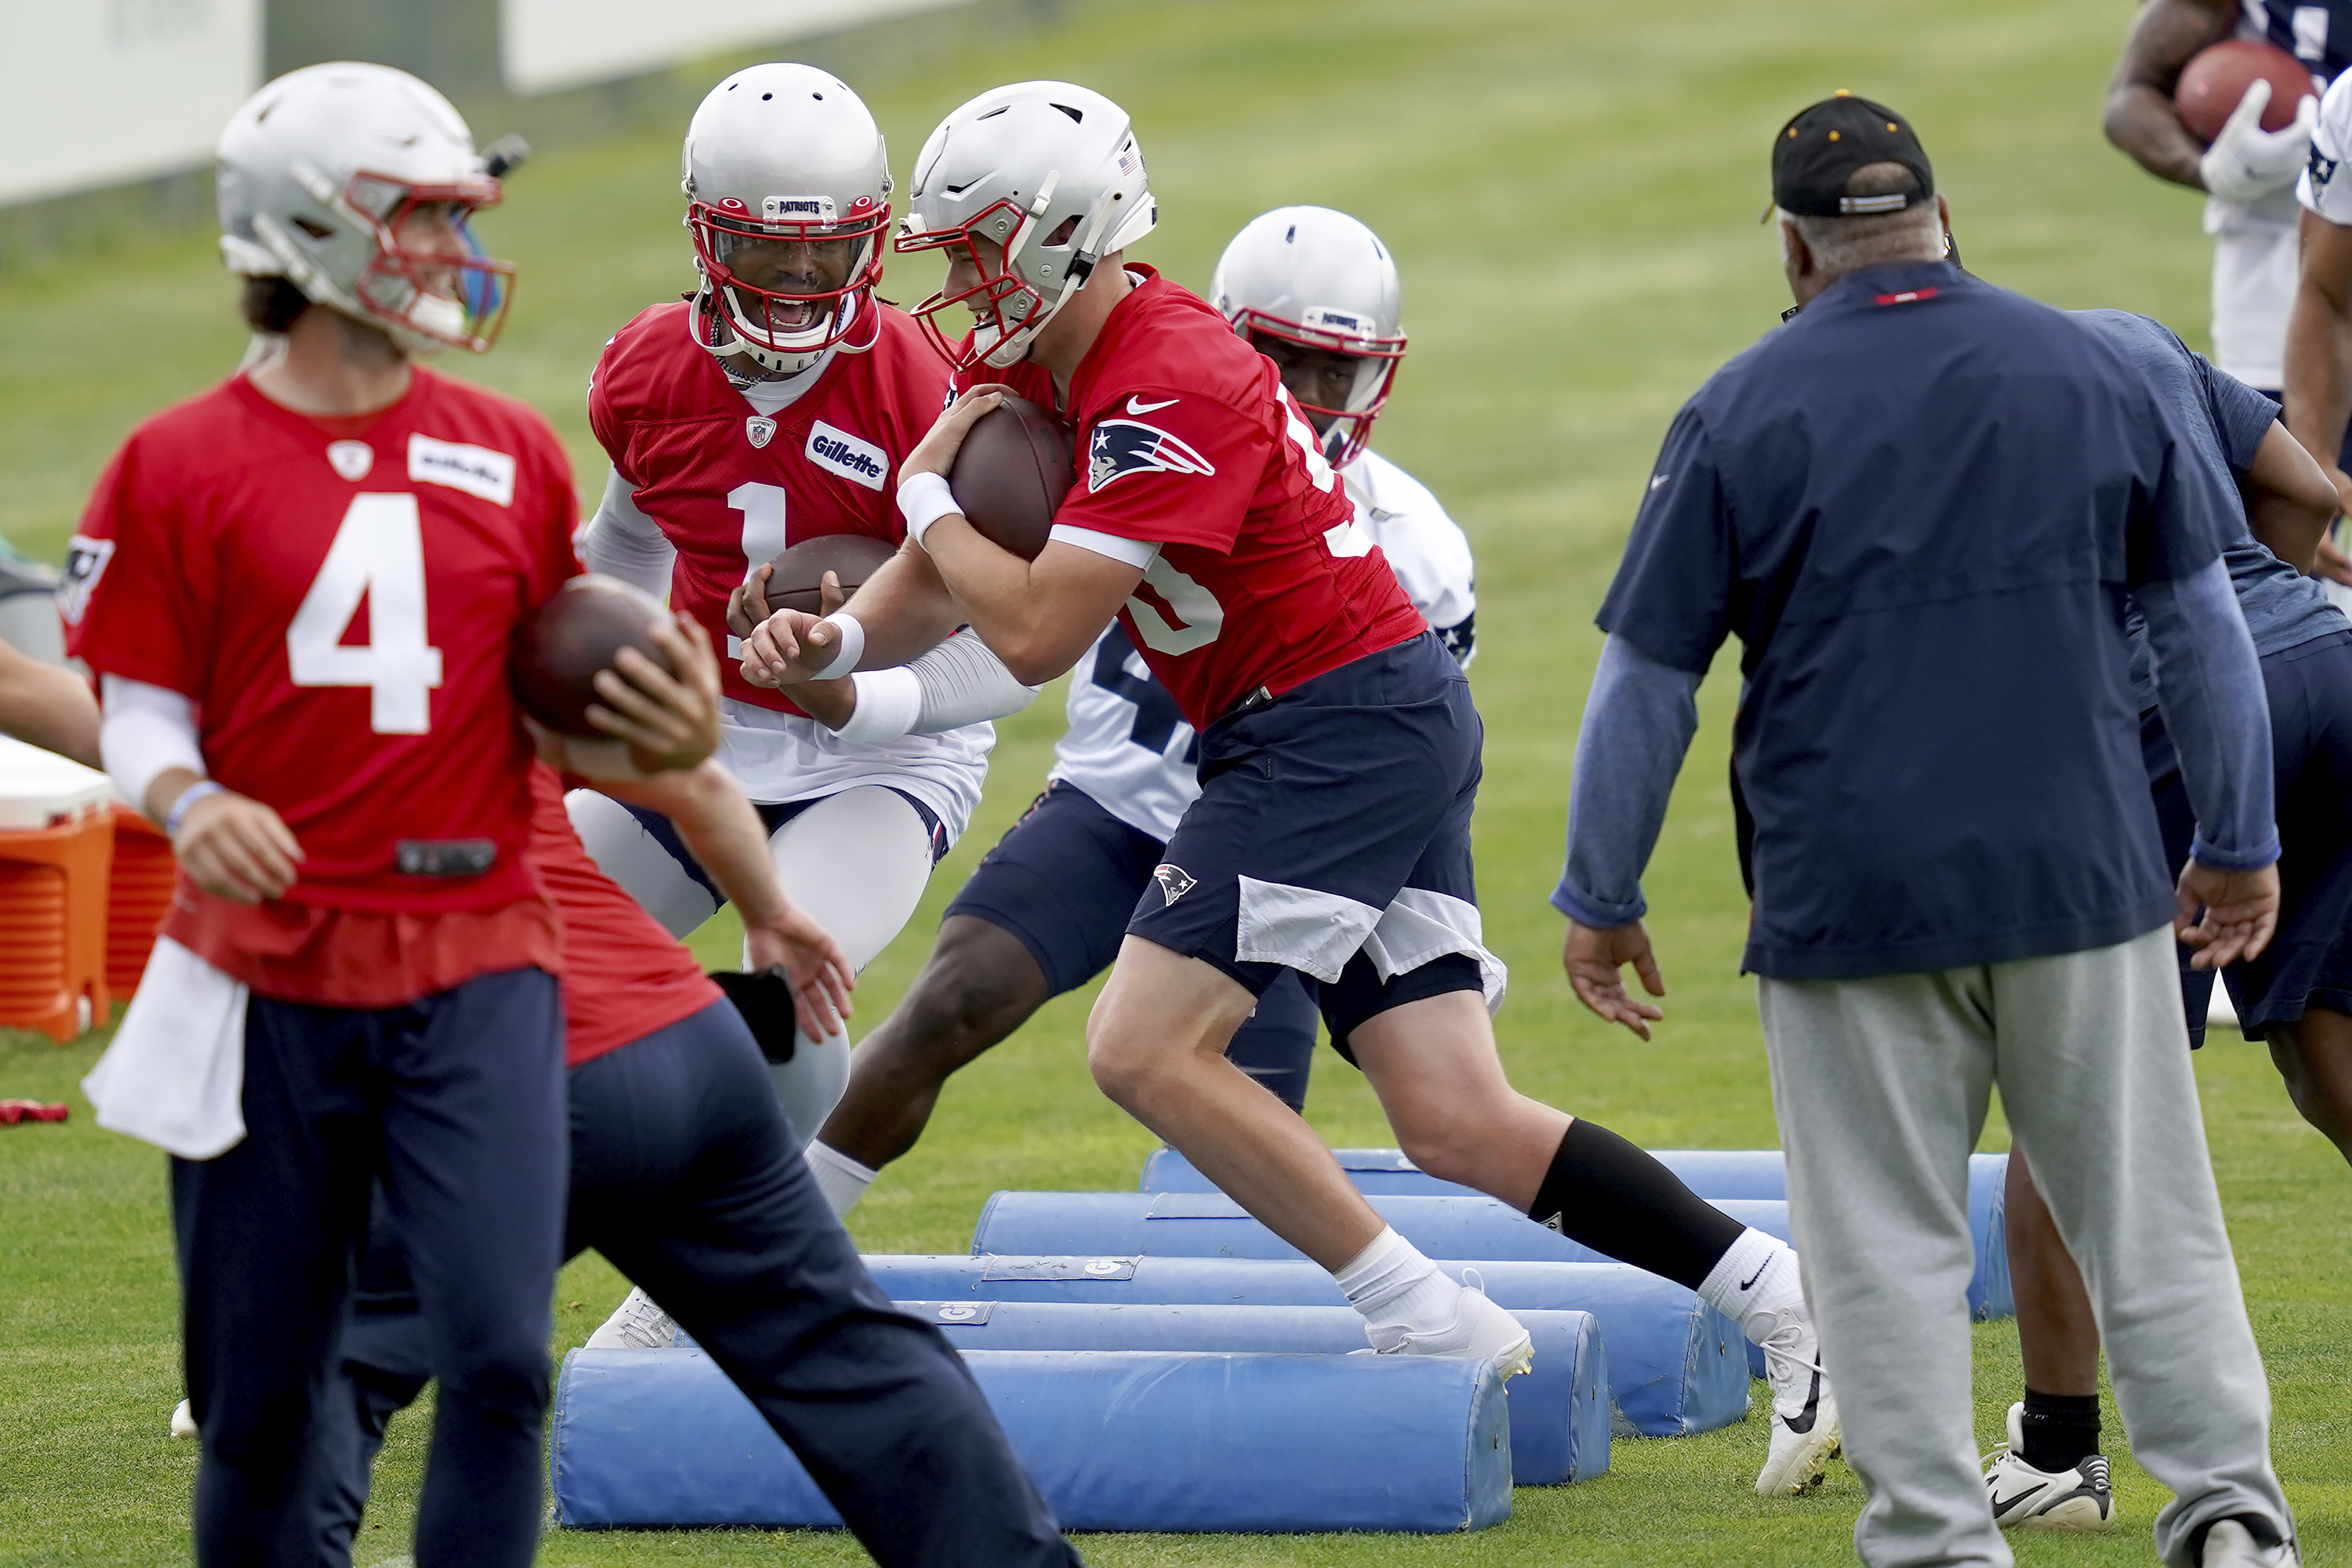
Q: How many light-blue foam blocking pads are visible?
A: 5